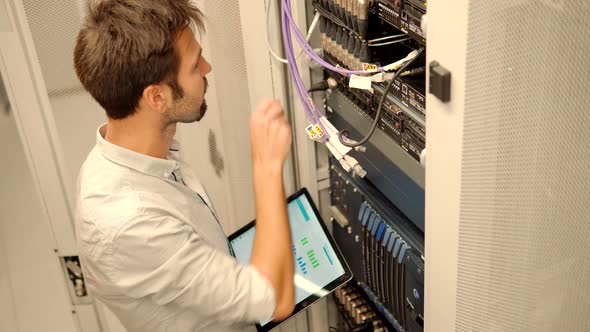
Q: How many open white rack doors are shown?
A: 2